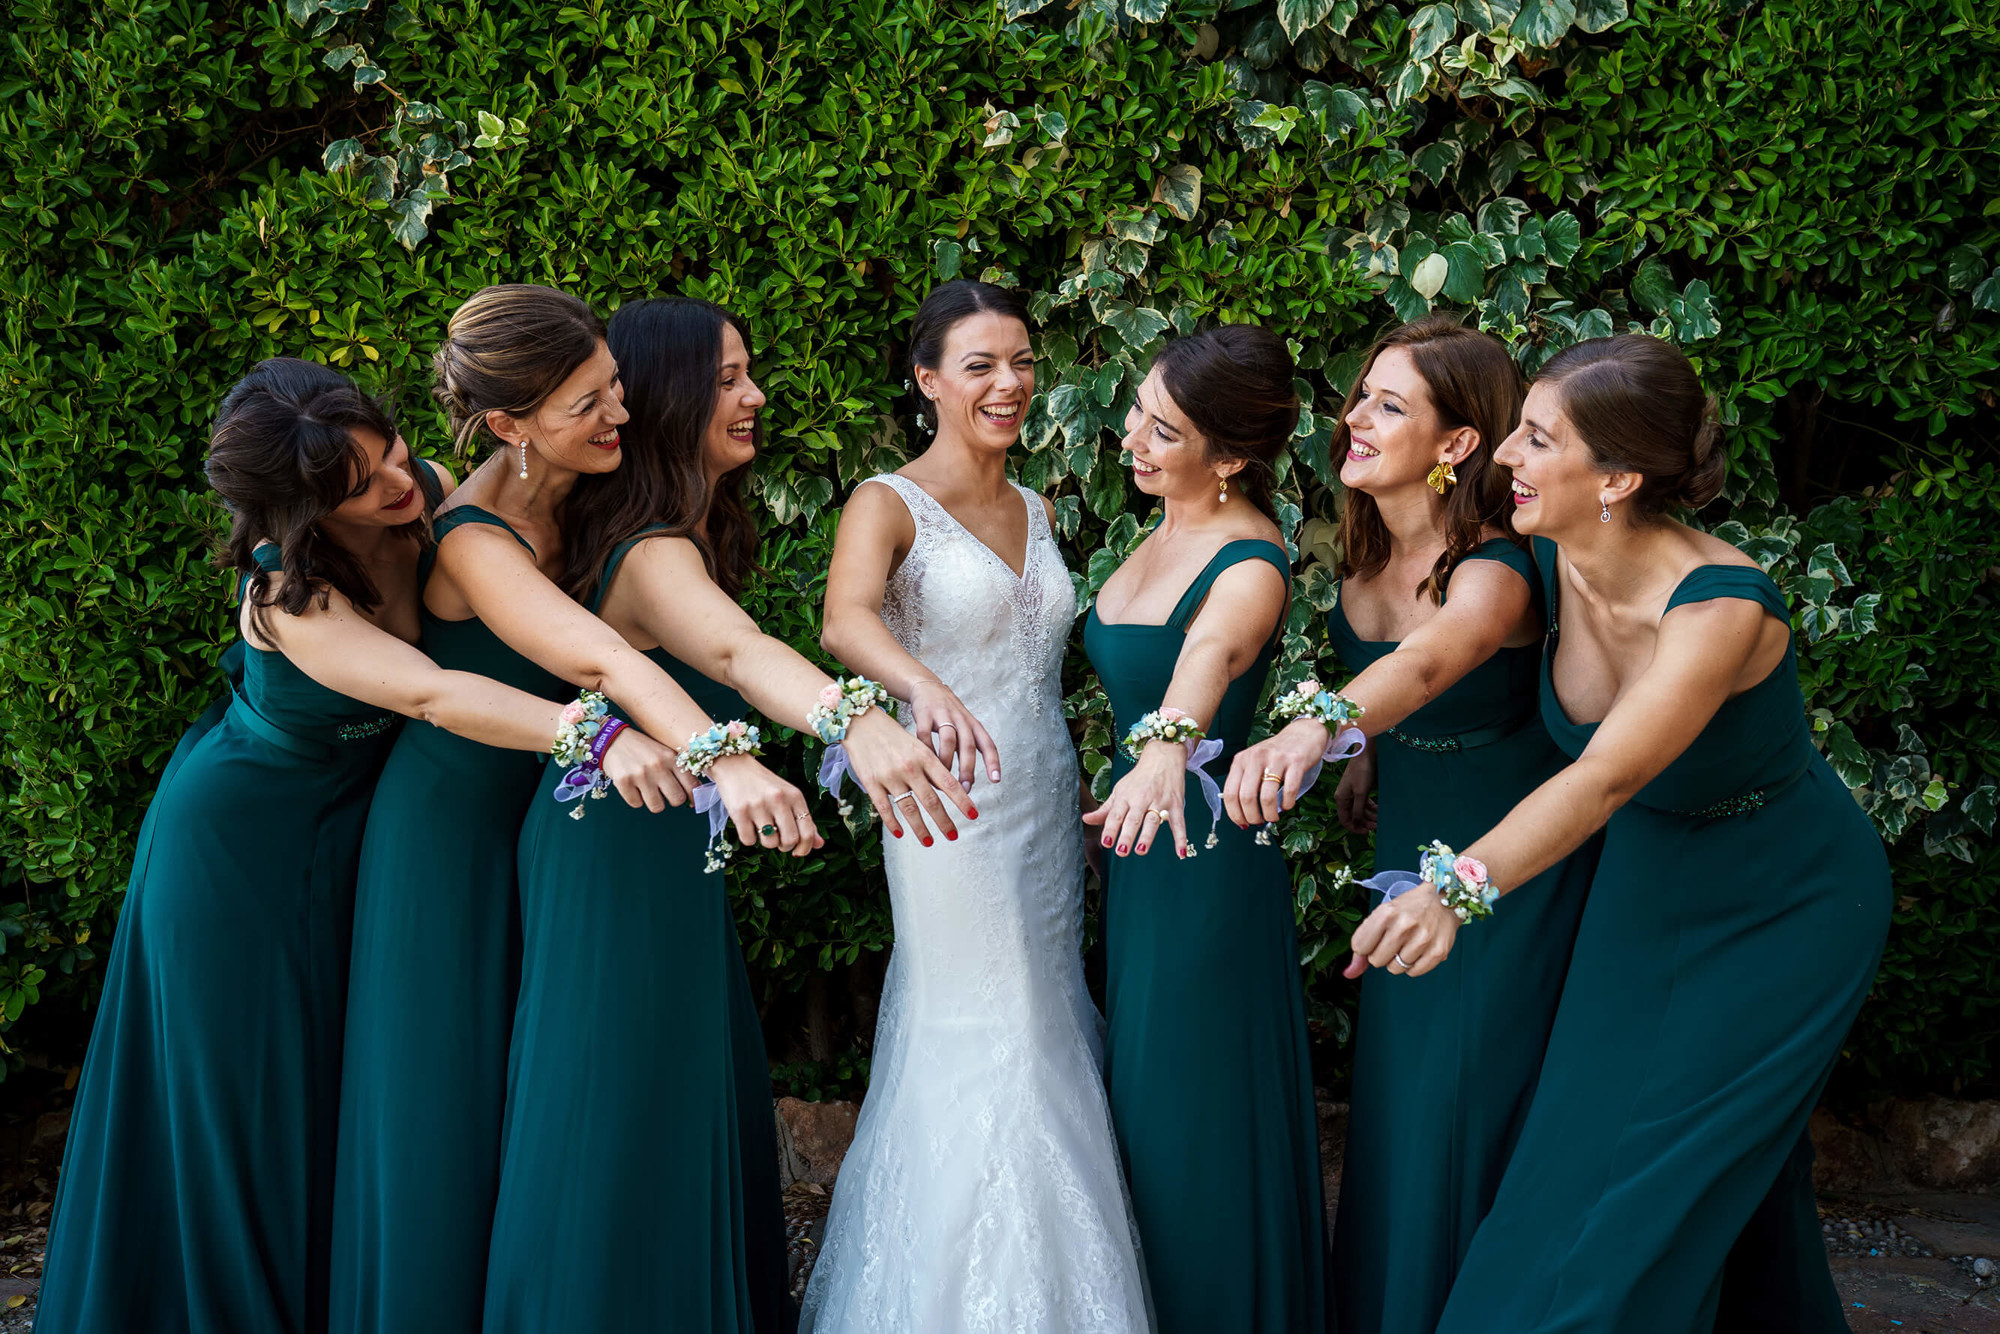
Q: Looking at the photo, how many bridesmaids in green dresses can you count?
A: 6